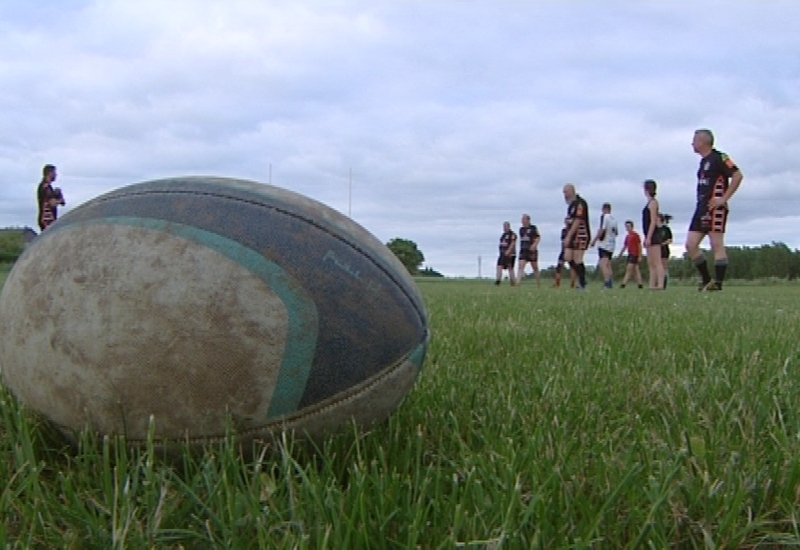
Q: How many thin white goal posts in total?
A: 2